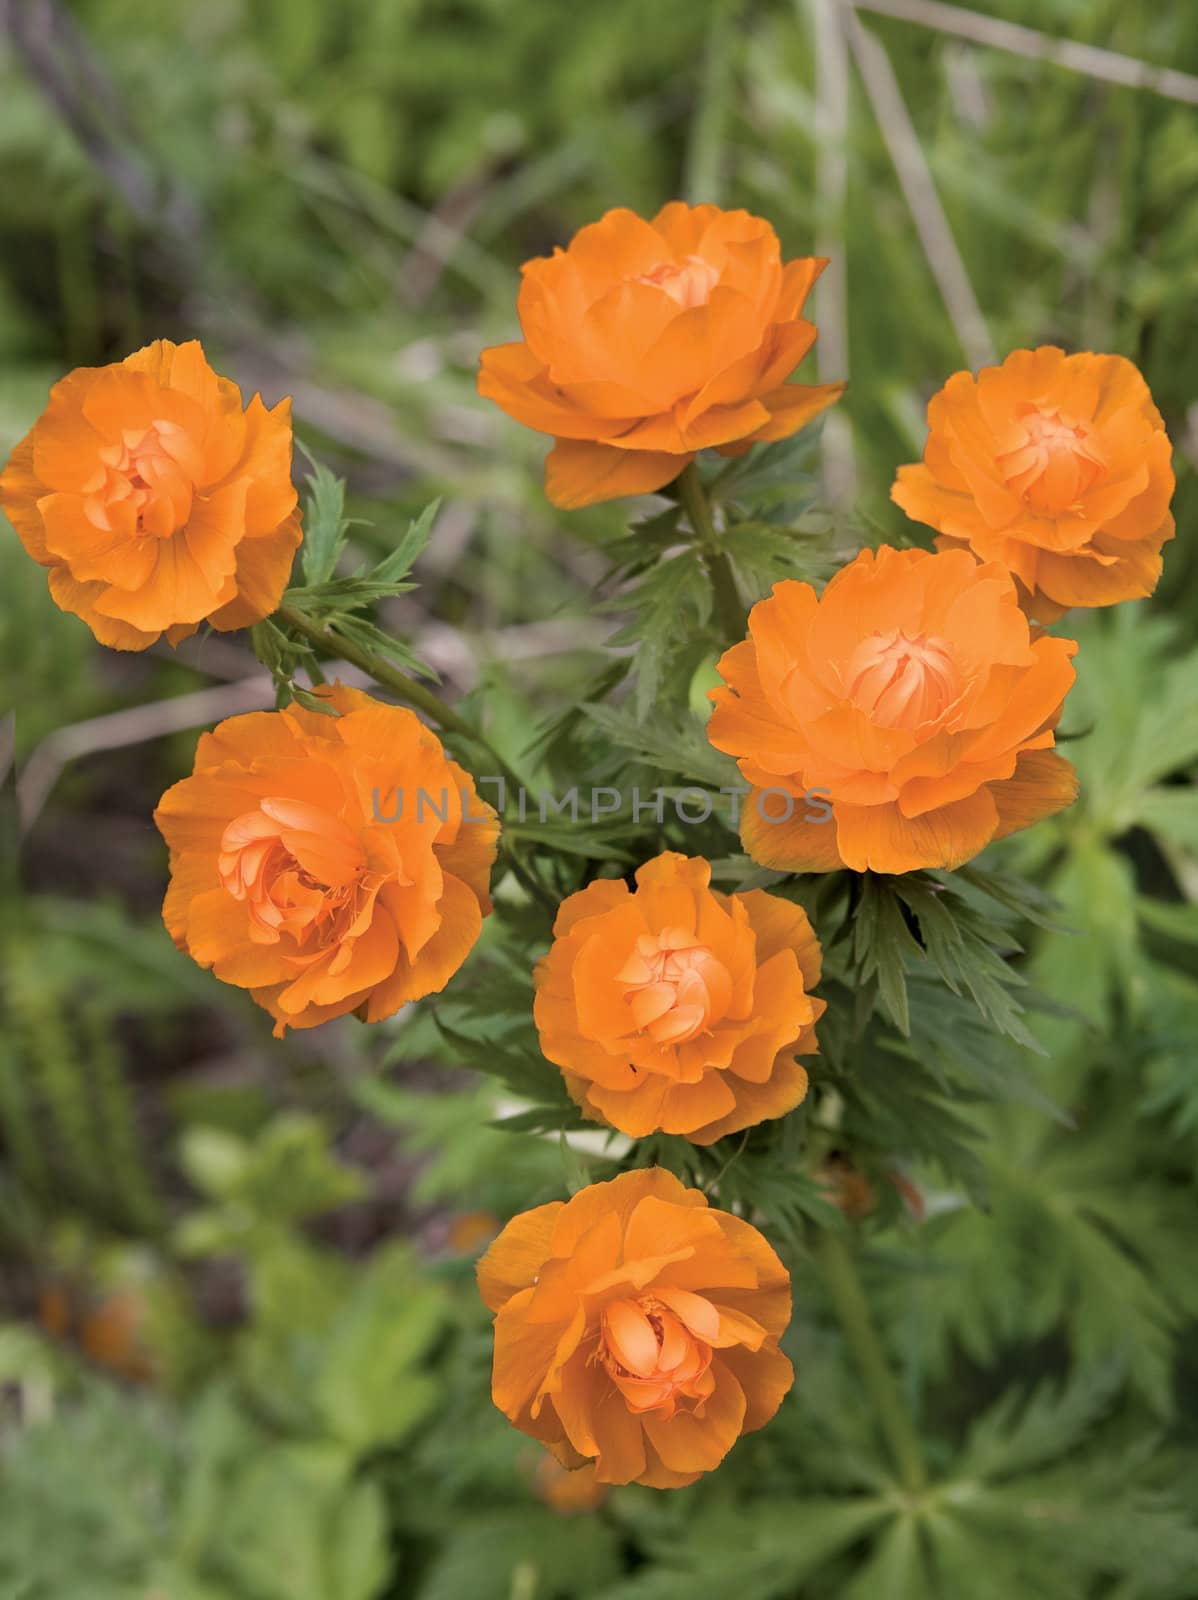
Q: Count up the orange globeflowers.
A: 7